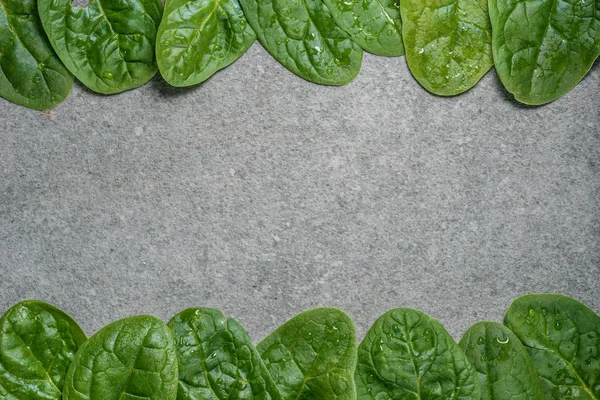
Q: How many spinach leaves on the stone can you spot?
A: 14